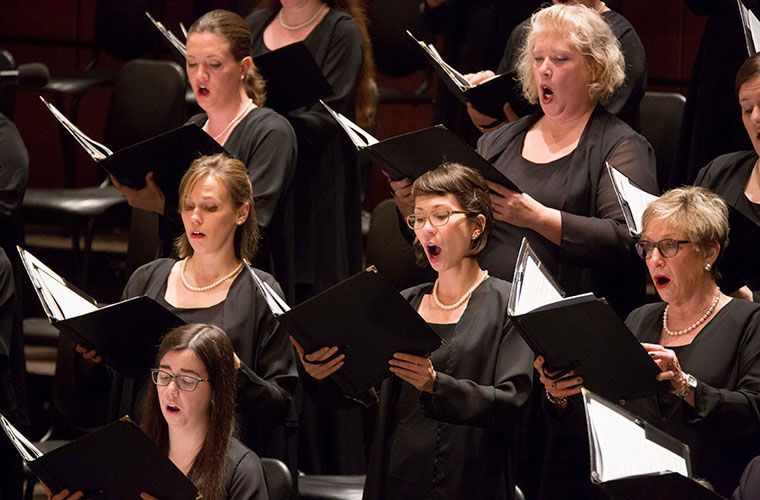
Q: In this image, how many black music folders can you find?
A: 11